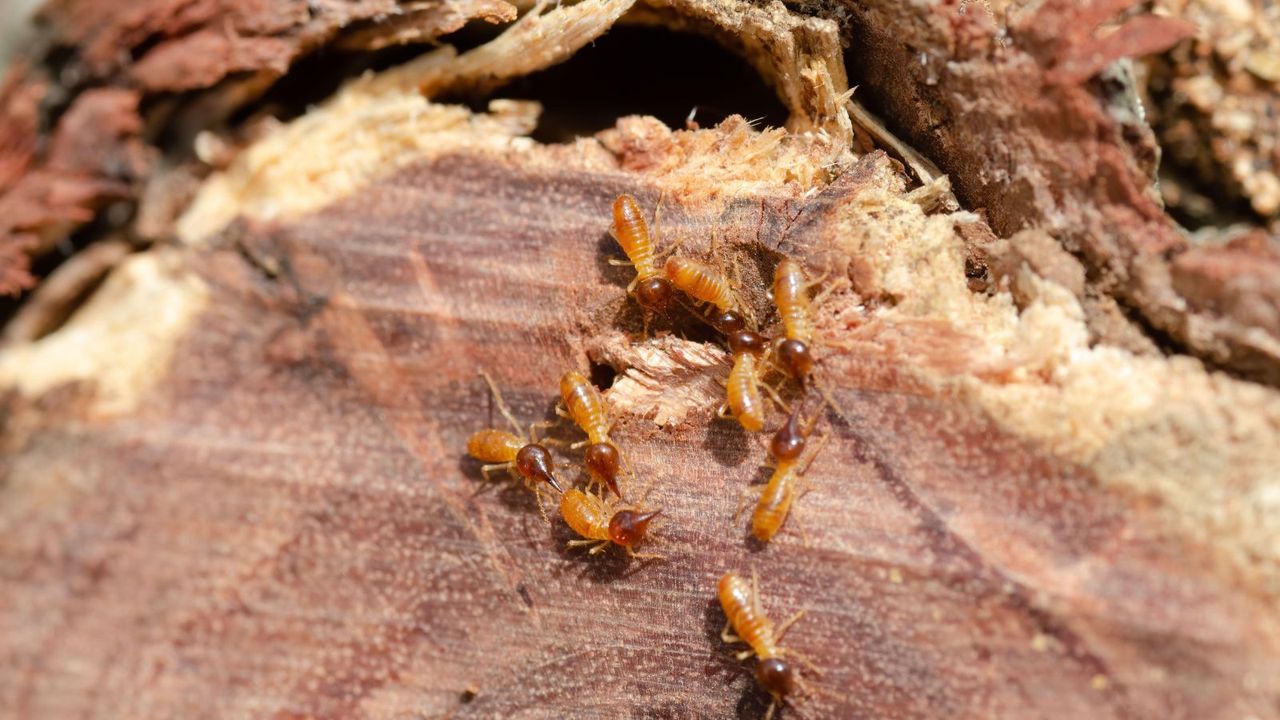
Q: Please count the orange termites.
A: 9